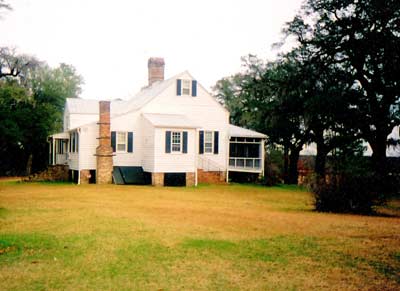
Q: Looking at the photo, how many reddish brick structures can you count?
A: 2